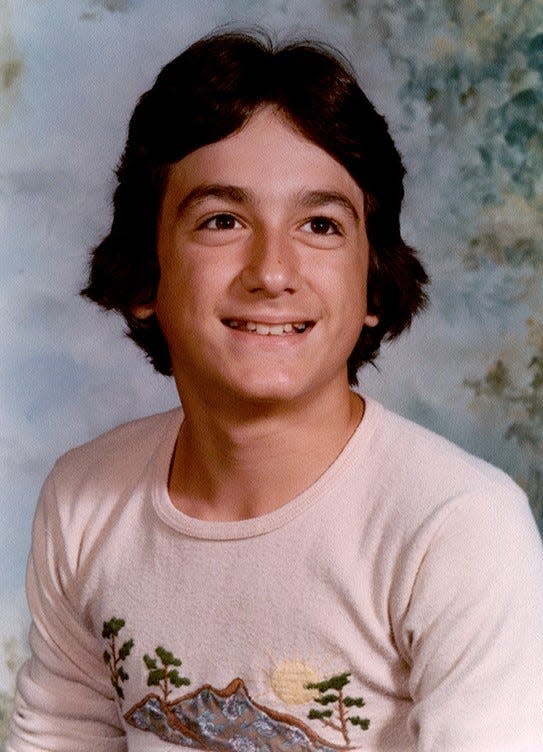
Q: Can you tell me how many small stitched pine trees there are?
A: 3